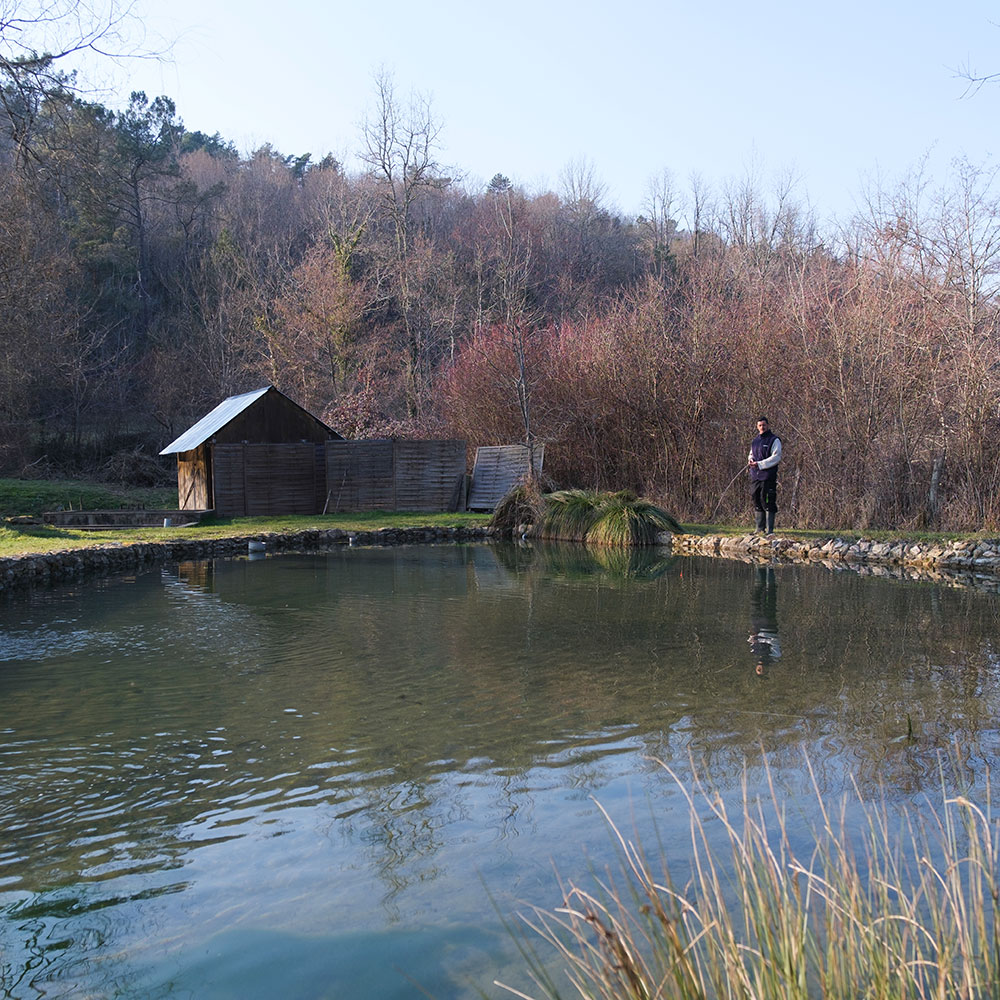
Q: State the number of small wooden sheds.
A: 1